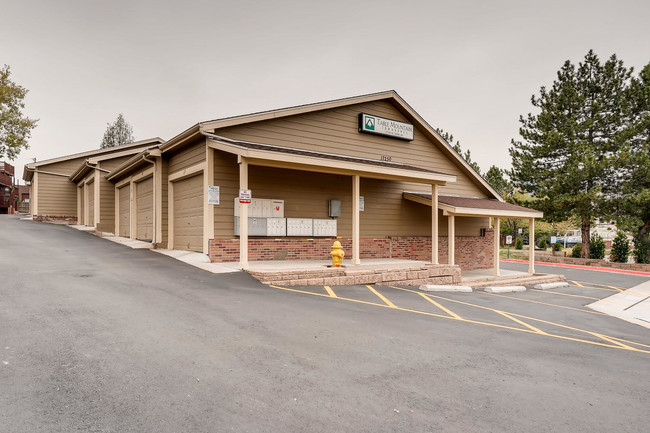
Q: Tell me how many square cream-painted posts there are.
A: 6